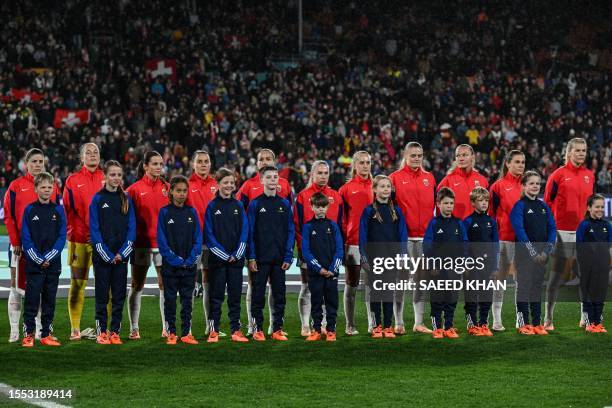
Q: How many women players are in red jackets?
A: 11